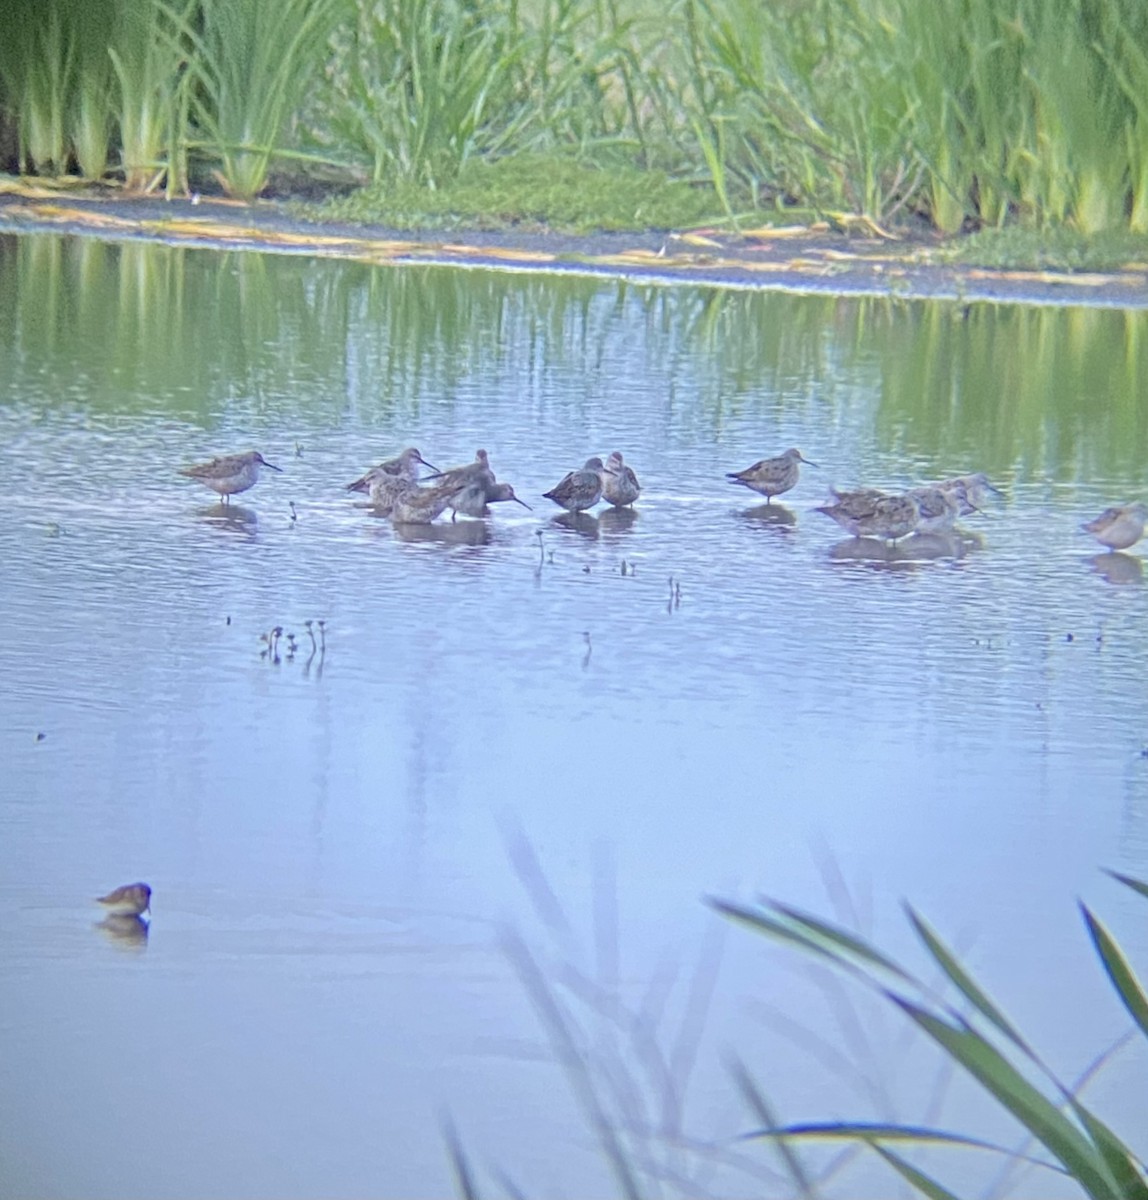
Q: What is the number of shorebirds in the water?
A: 15